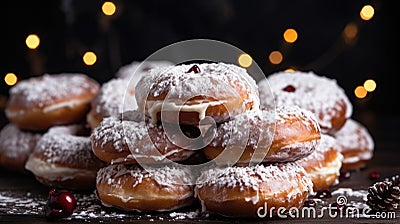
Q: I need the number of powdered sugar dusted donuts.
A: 13